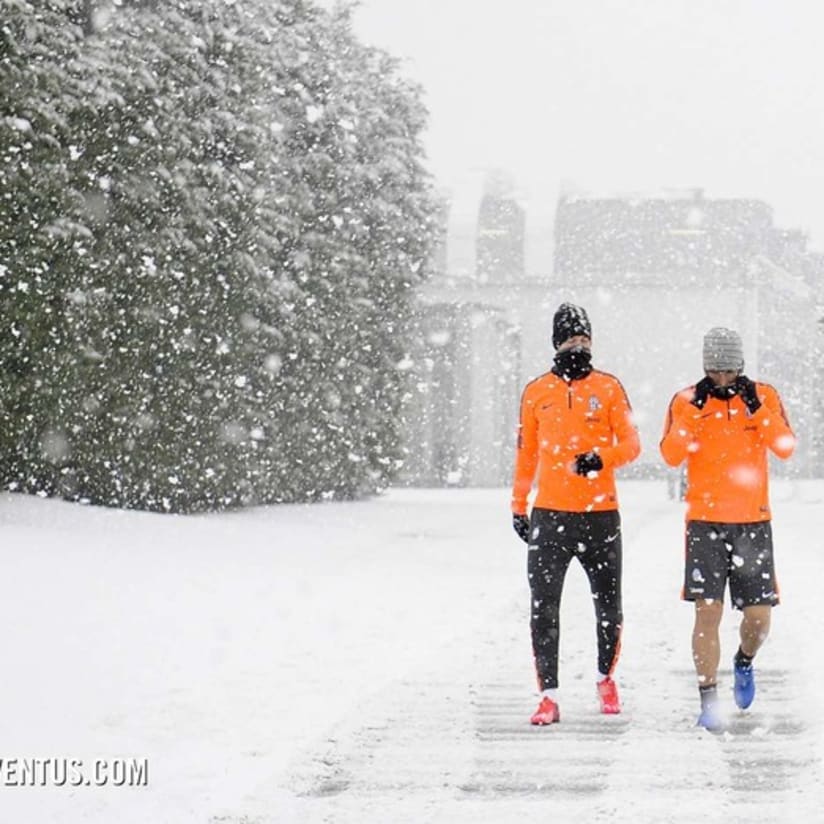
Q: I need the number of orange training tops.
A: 2